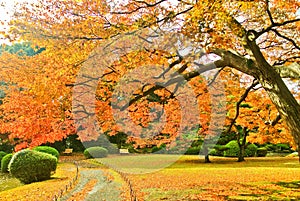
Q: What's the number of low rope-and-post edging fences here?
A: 2